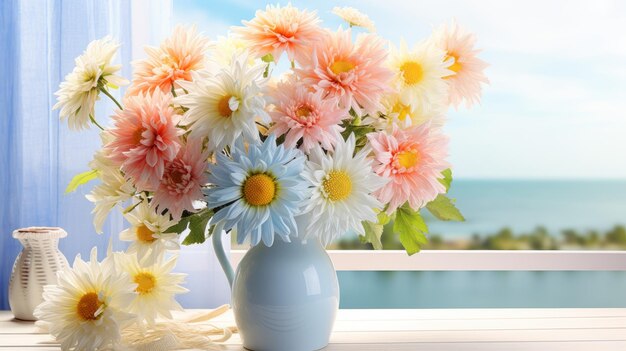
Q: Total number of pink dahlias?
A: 8